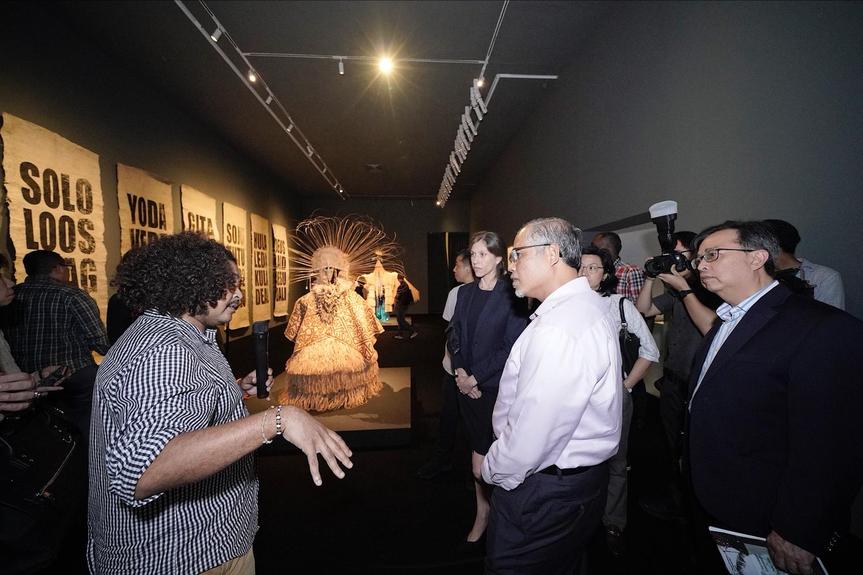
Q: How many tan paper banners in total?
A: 6